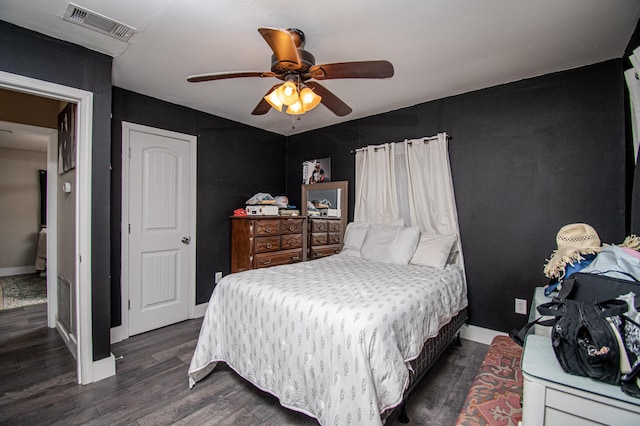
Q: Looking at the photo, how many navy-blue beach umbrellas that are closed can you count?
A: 0